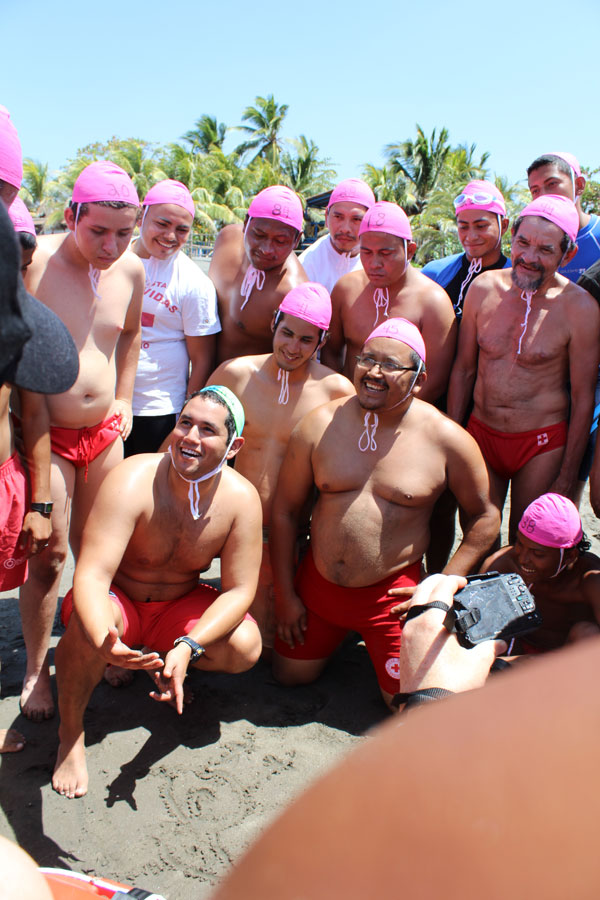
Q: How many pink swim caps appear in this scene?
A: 13